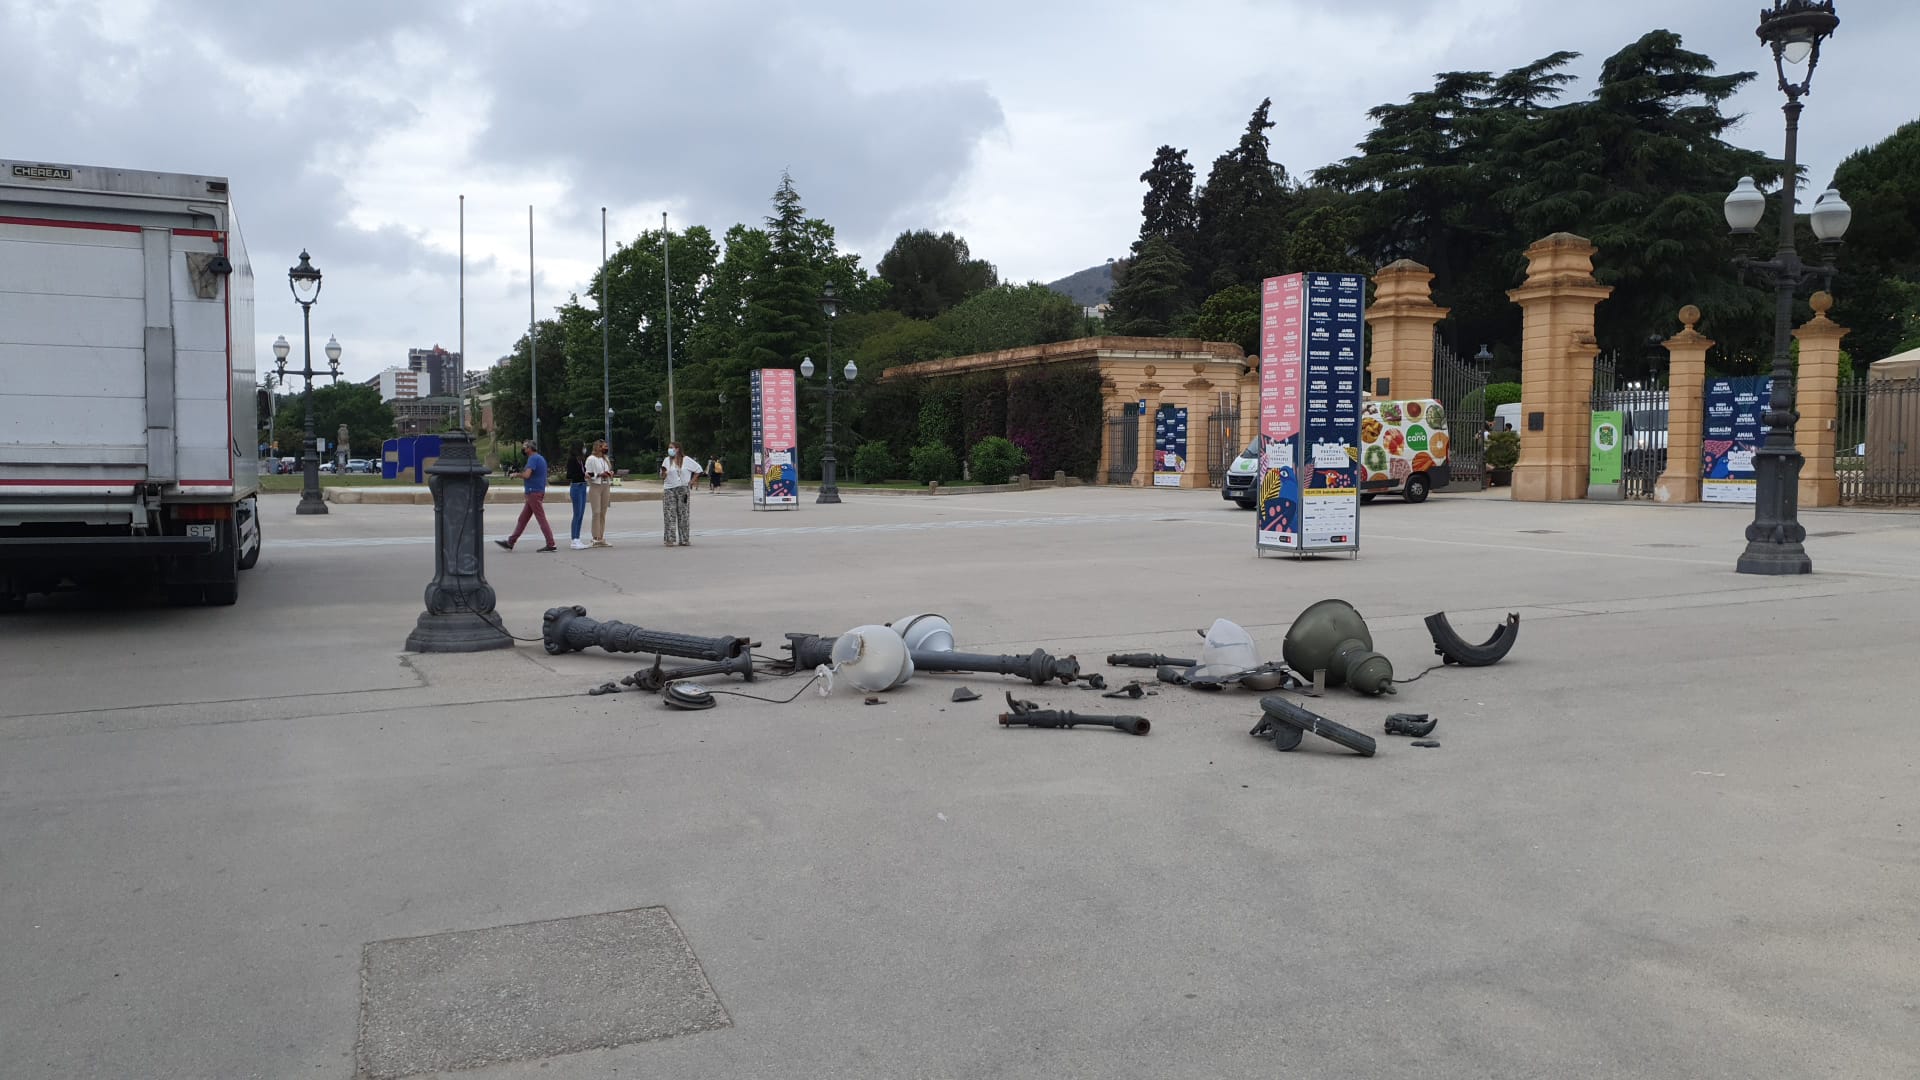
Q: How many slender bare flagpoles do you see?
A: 4